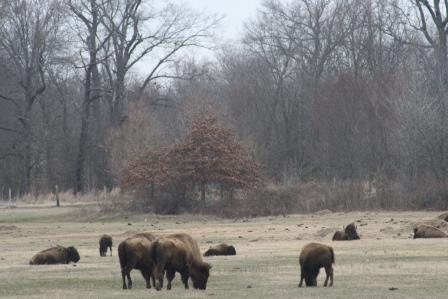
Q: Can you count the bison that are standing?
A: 4